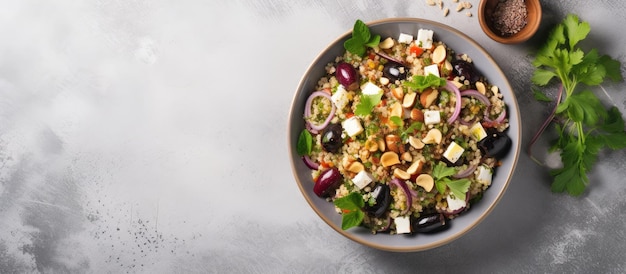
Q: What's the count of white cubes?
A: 13